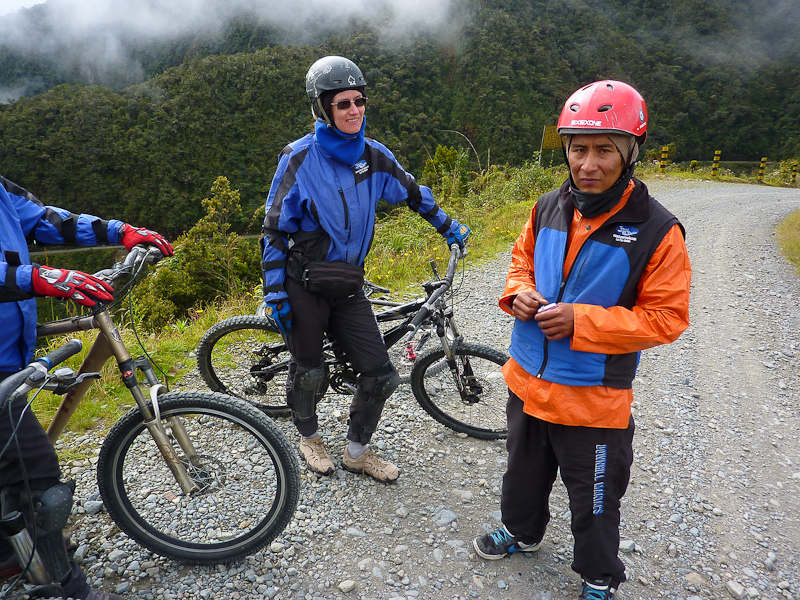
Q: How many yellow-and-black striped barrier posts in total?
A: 4